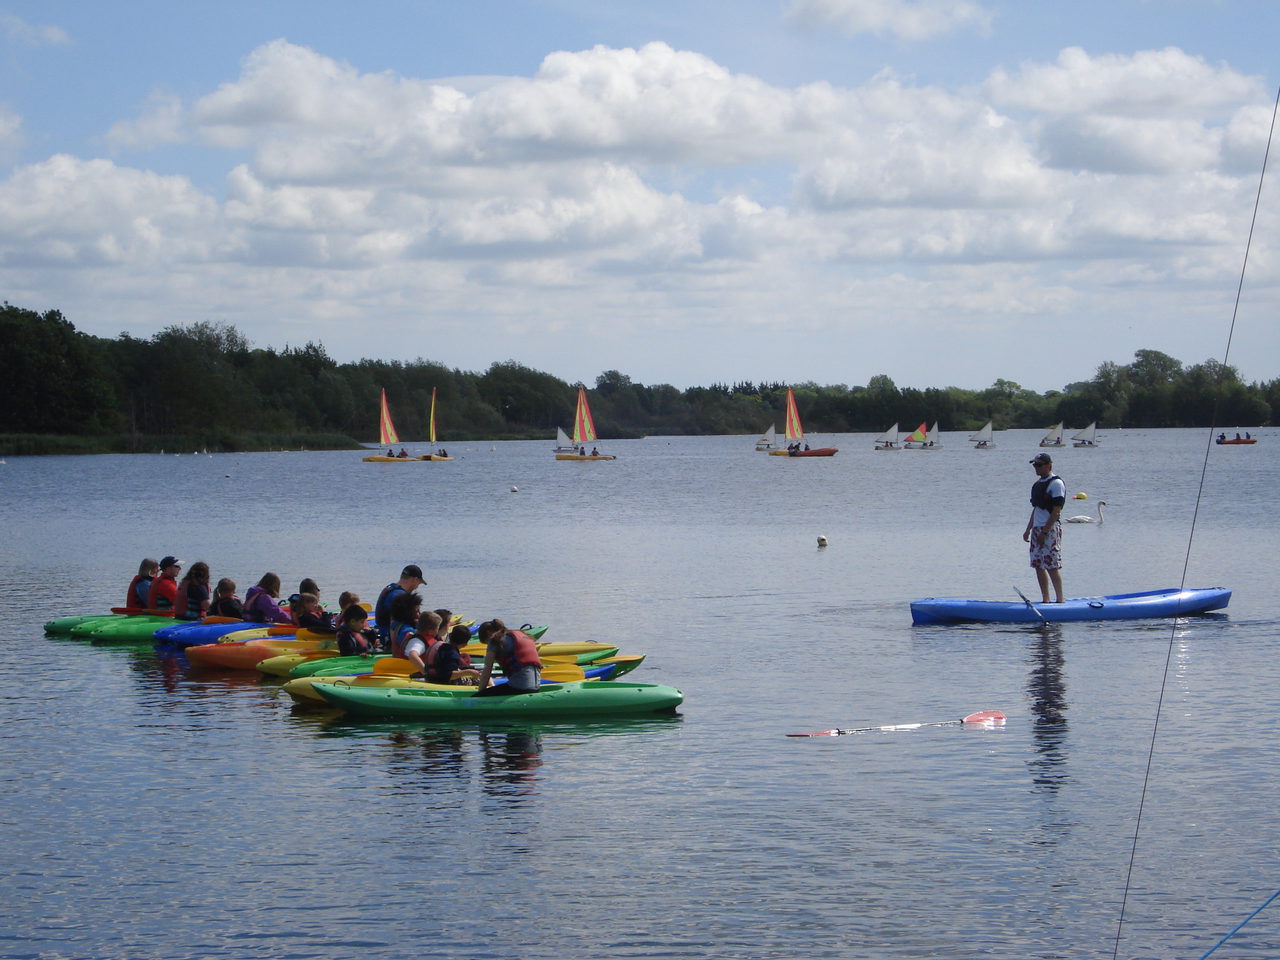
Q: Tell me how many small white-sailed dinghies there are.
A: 7